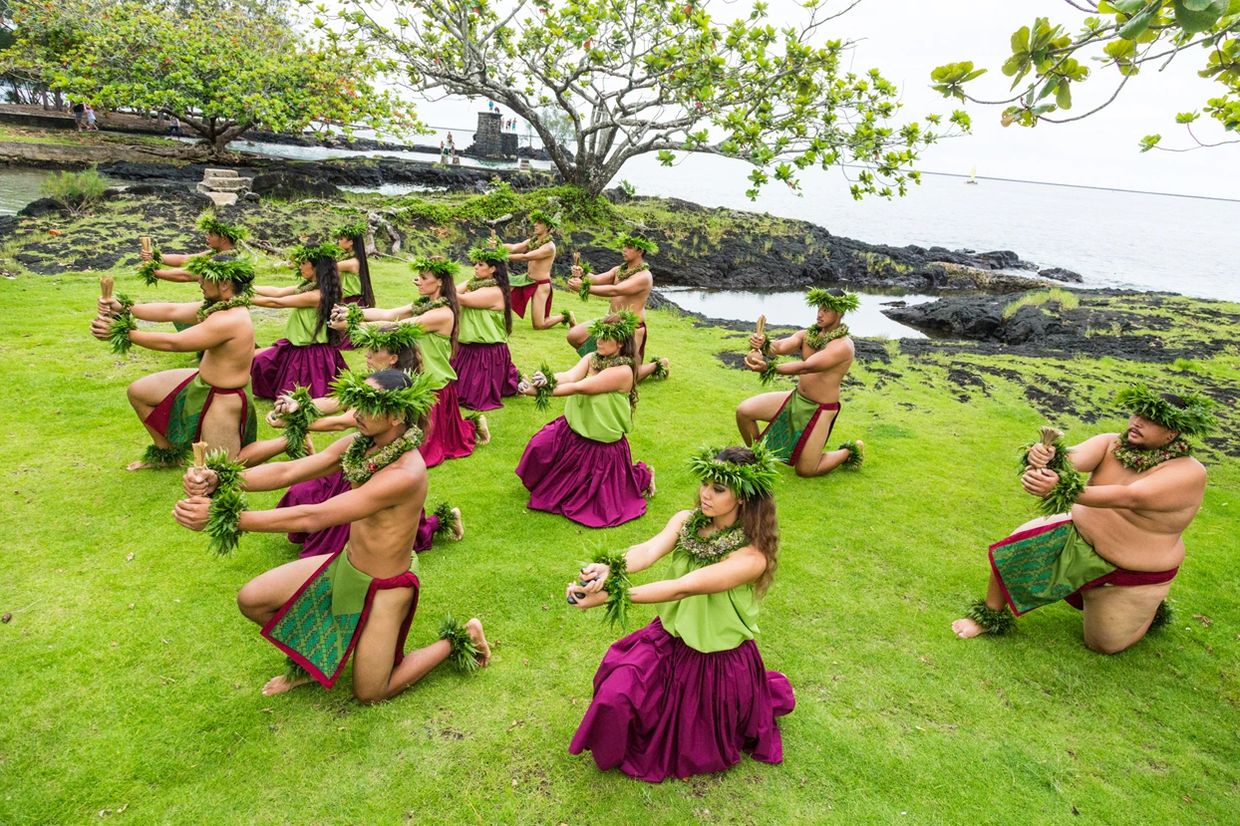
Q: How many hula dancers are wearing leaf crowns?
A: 14